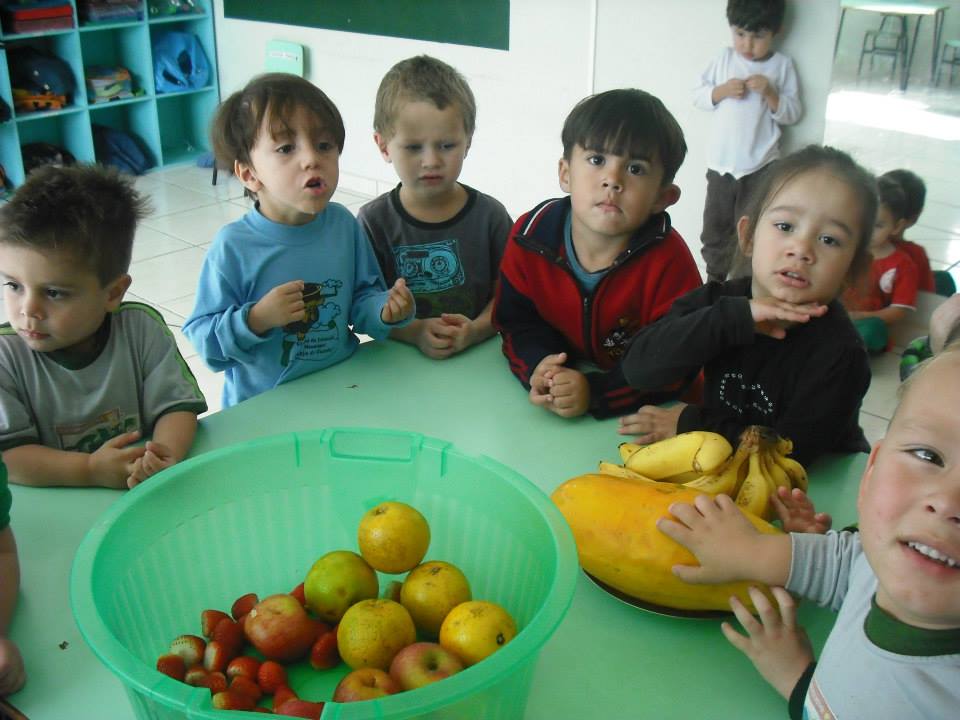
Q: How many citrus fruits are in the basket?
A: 5